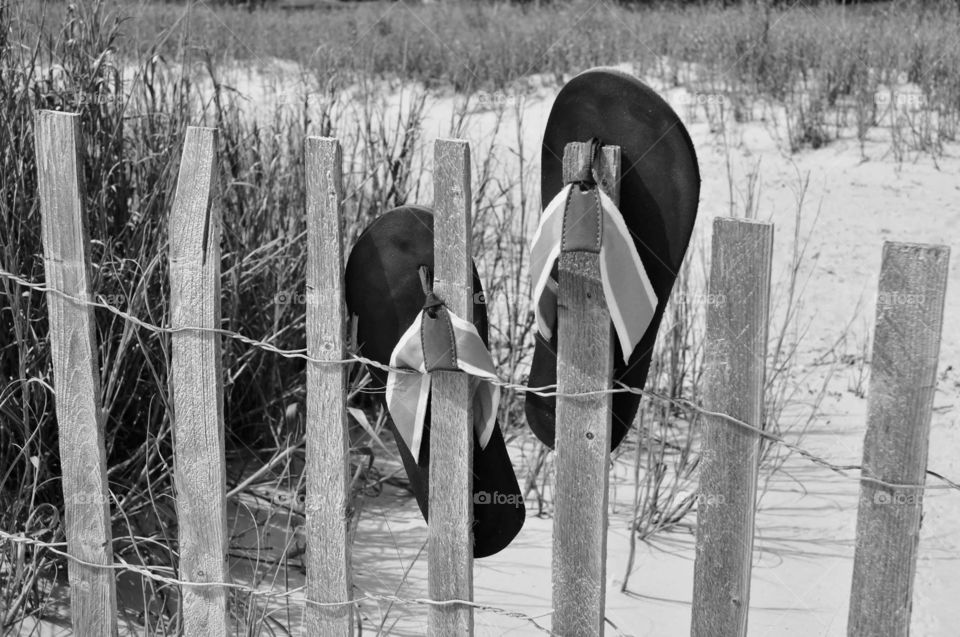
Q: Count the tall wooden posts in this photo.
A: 7